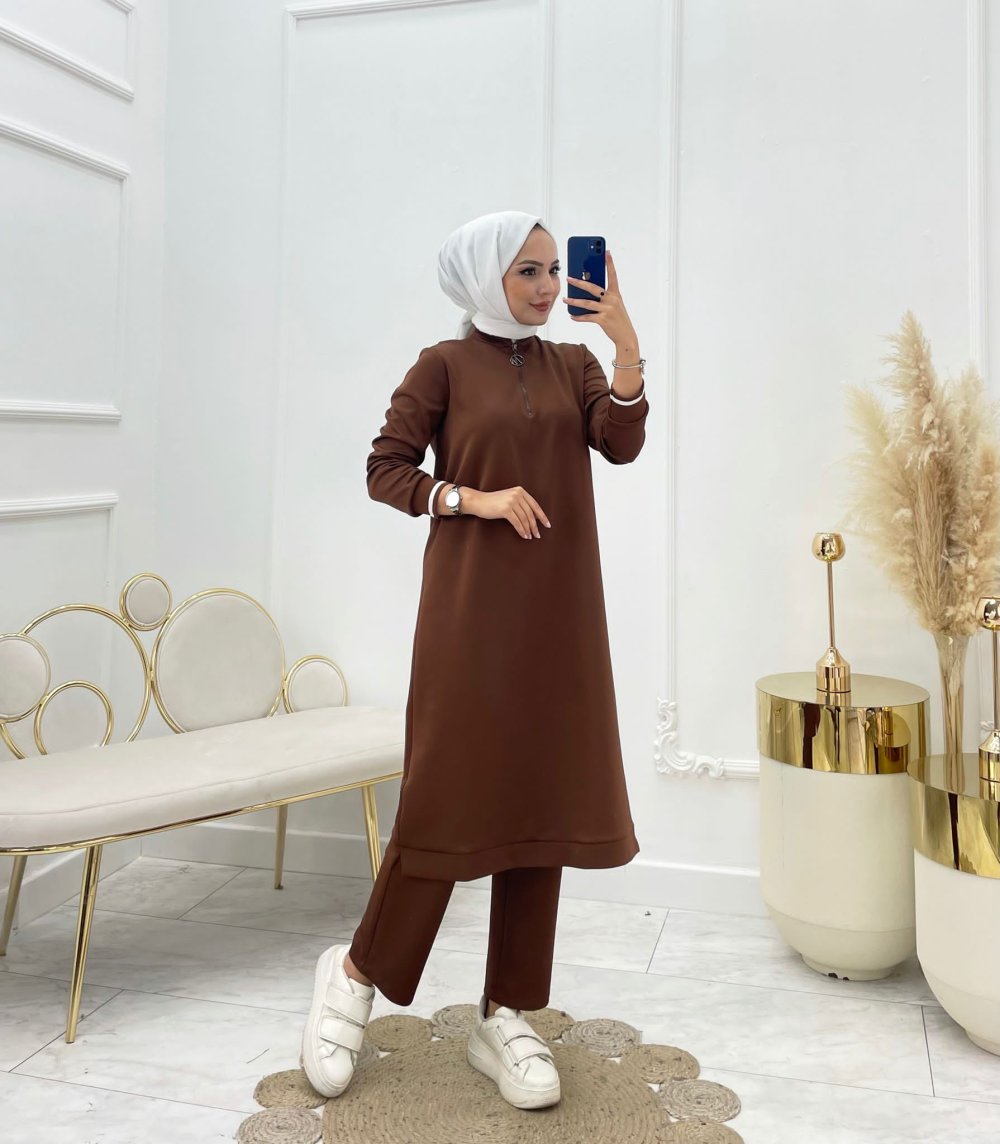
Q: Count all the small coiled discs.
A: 10